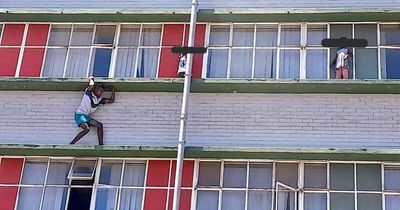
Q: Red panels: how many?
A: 14